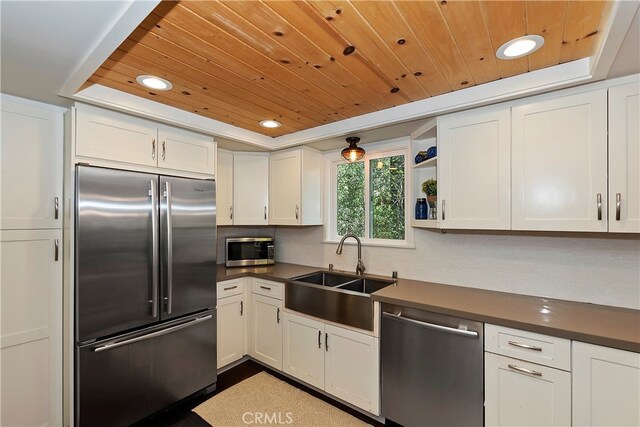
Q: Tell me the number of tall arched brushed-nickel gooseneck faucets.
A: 1